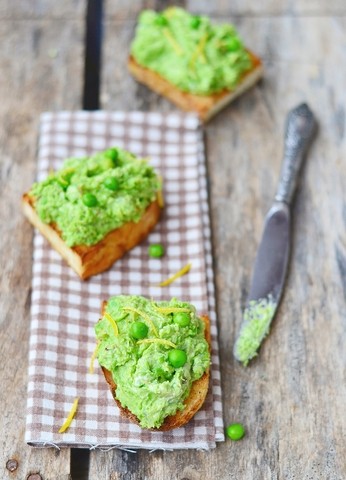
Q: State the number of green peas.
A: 11